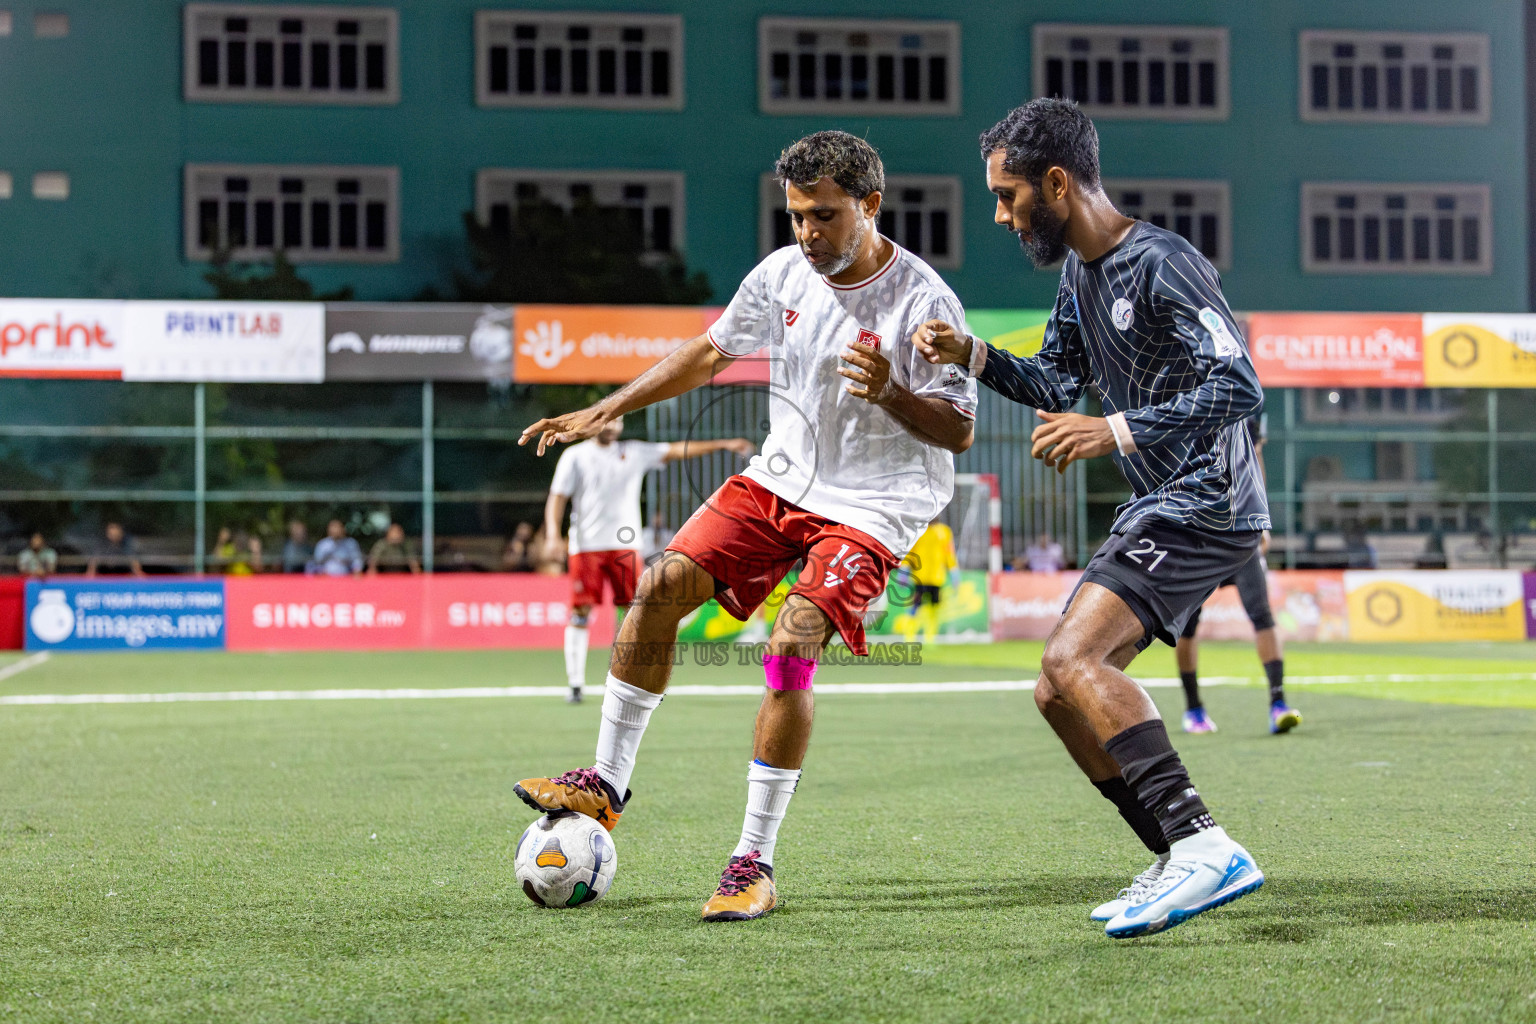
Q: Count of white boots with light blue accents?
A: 2